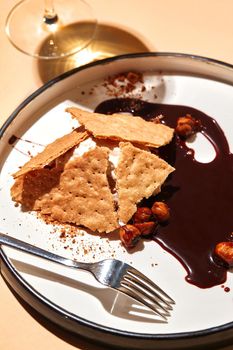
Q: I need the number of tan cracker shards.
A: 5